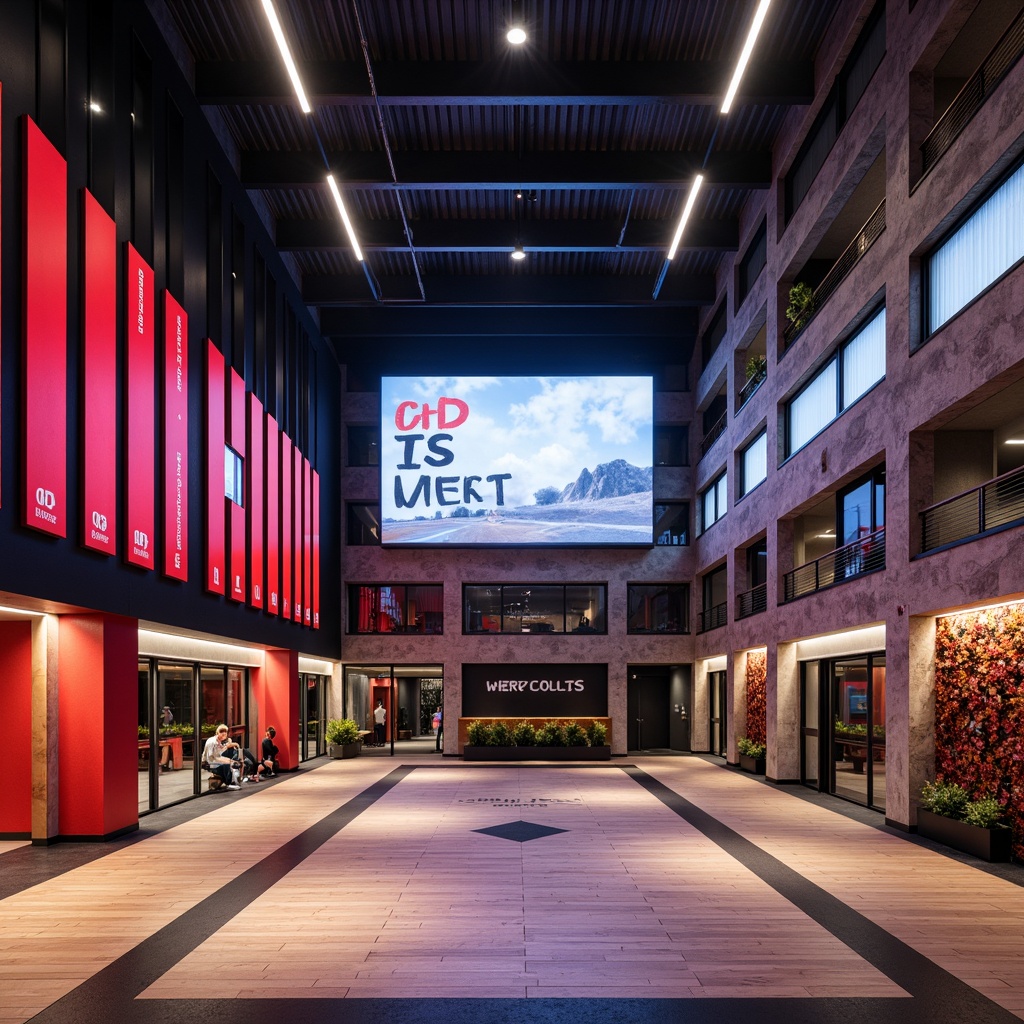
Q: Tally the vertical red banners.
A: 12